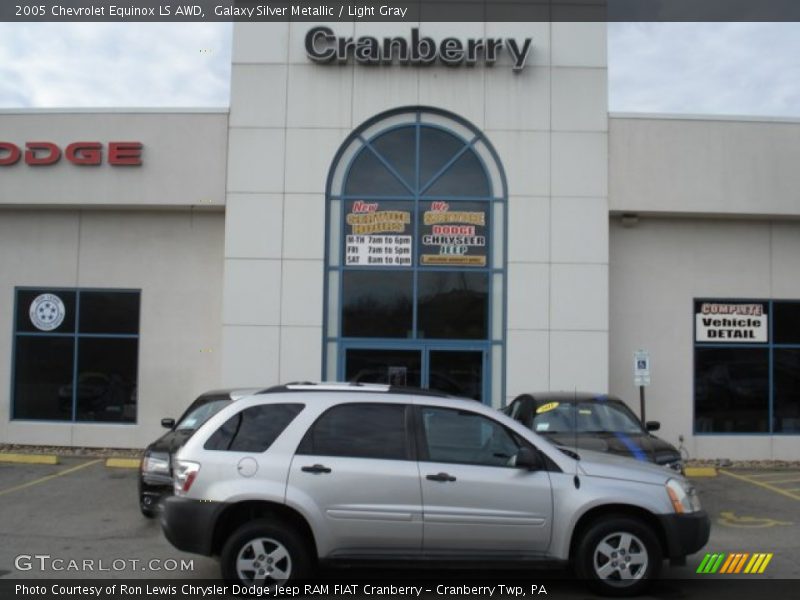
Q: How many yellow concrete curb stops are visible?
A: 3